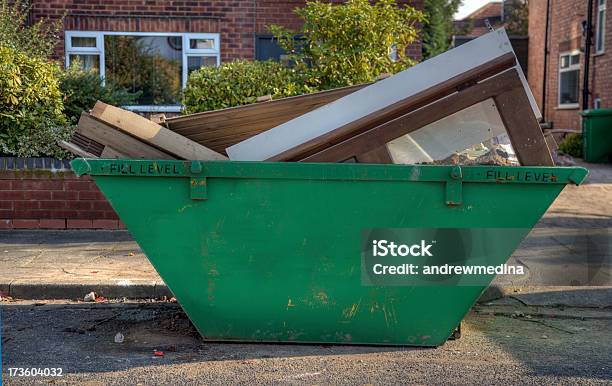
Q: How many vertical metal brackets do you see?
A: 2